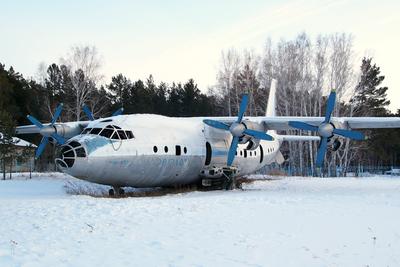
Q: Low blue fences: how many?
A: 1